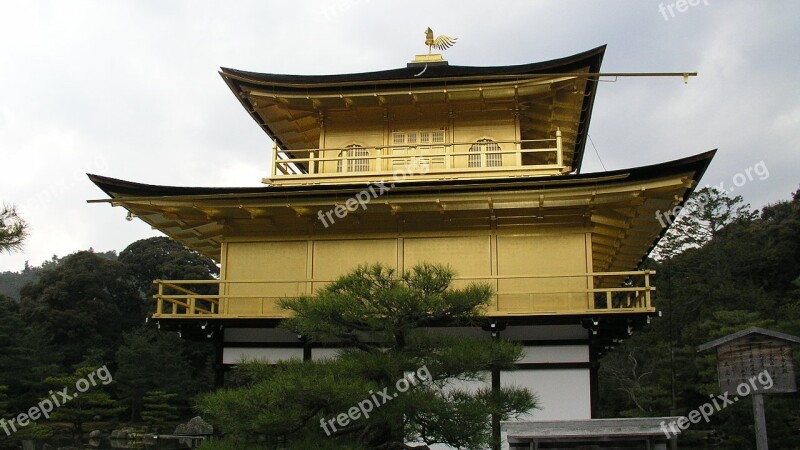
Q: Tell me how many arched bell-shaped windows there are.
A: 2